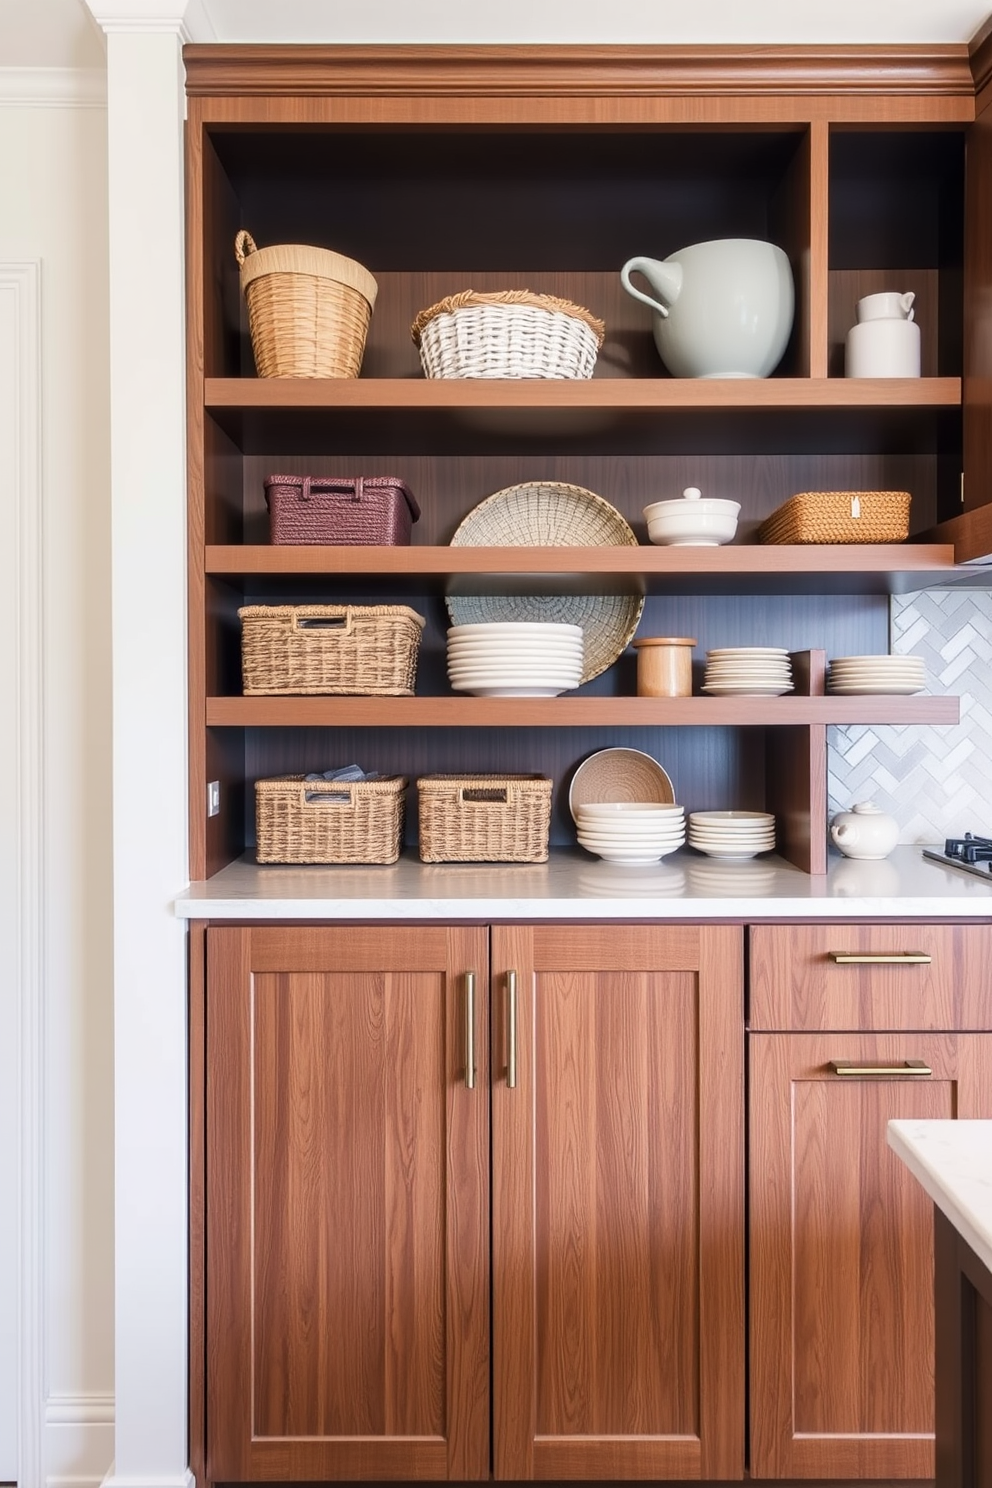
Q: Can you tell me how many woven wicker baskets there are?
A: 7